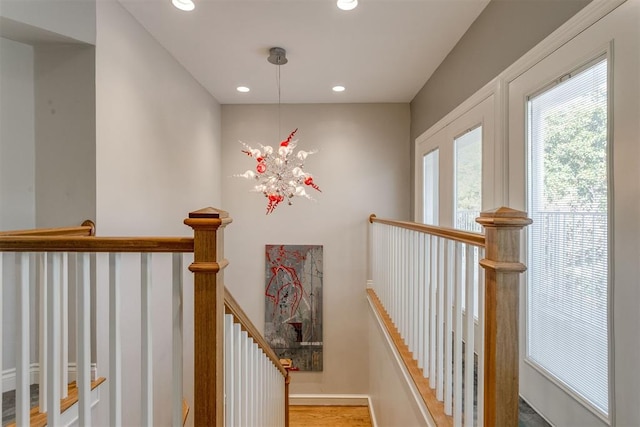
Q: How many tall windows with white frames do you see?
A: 3